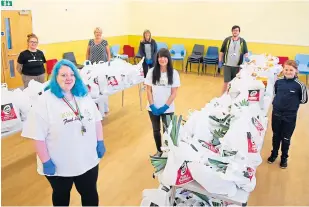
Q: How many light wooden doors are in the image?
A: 1